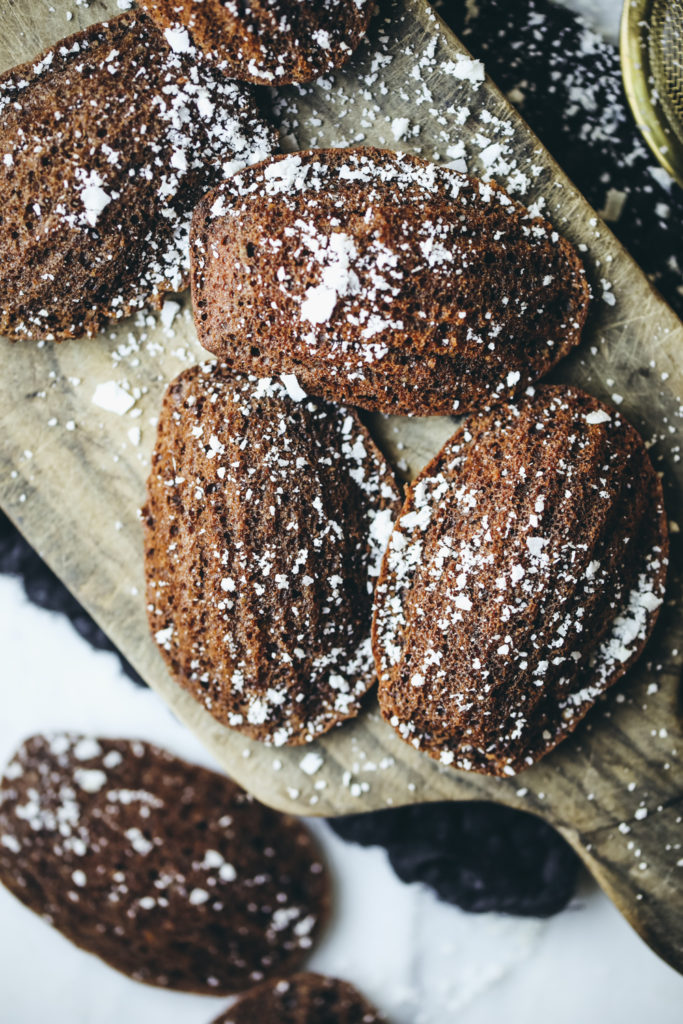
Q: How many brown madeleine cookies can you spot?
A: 7